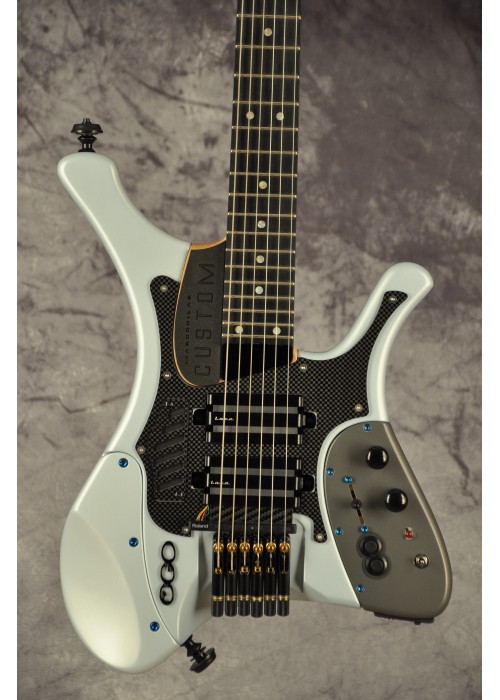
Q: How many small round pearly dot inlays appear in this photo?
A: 9